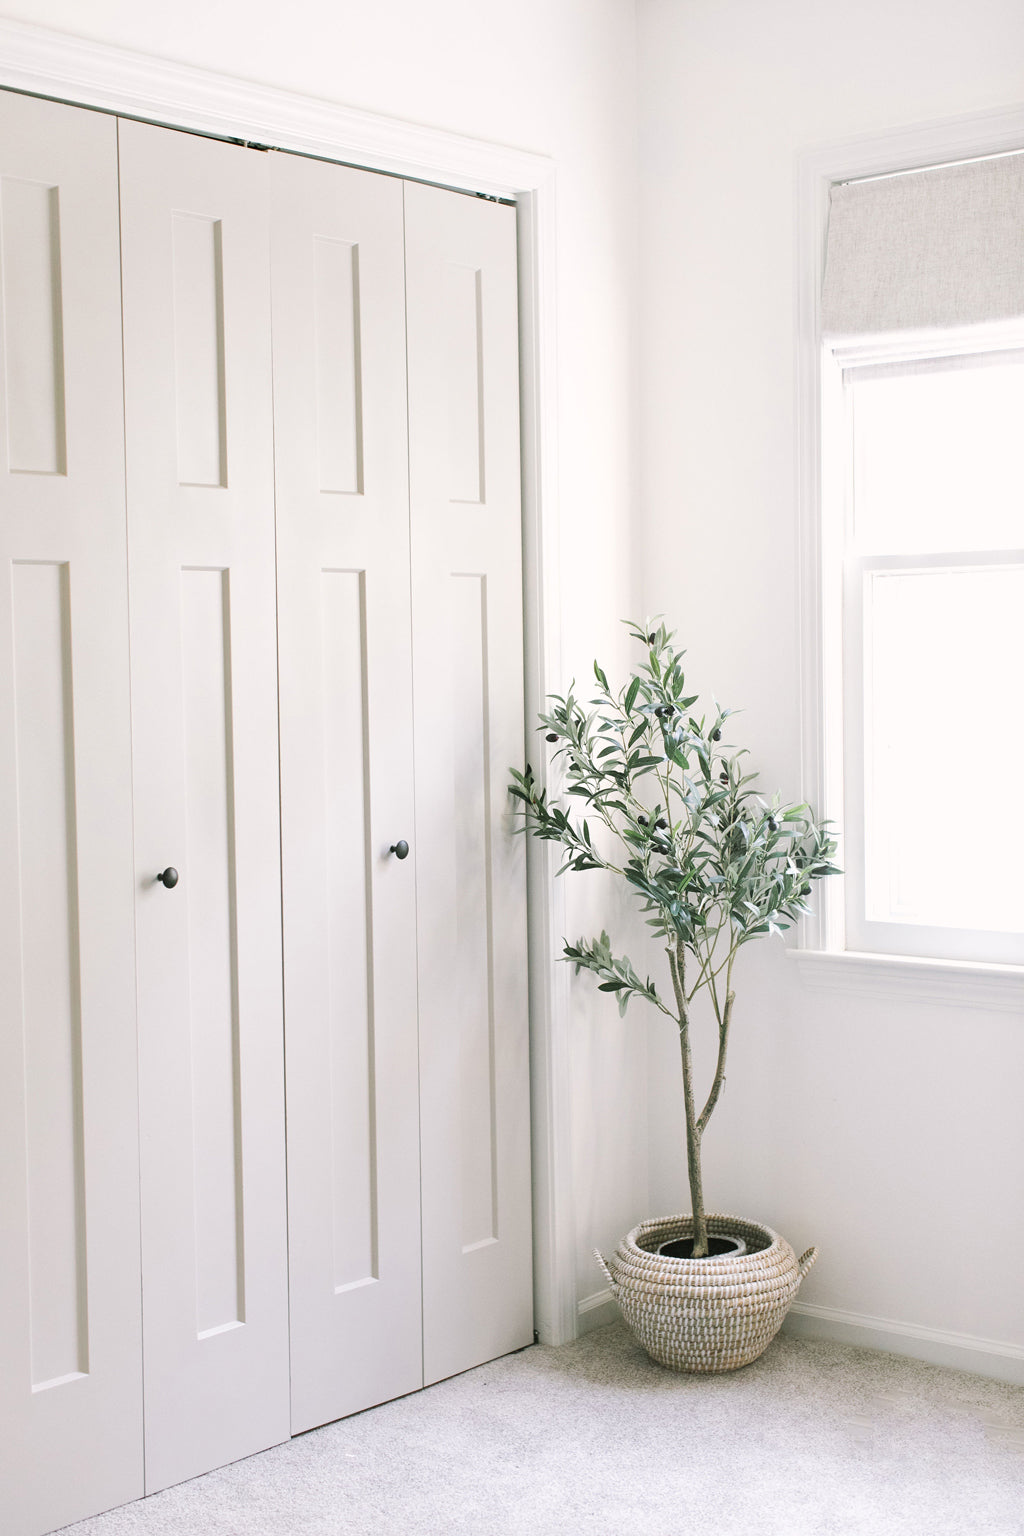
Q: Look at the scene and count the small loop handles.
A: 2